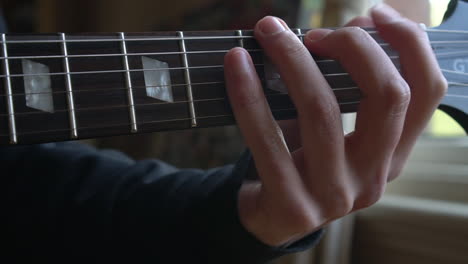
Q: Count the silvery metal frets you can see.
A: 6